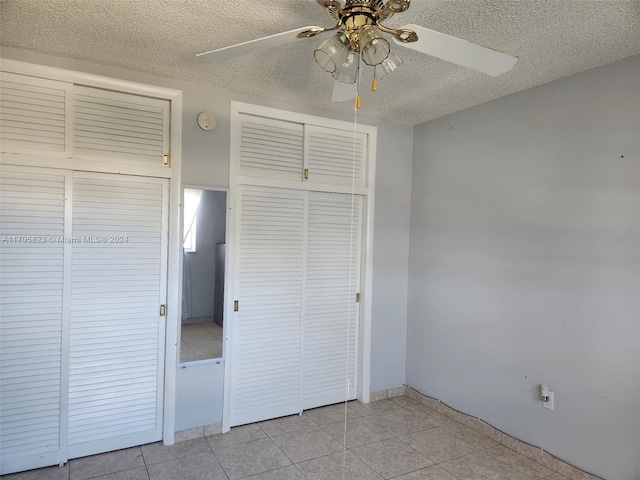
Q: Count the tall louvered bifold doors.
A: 4